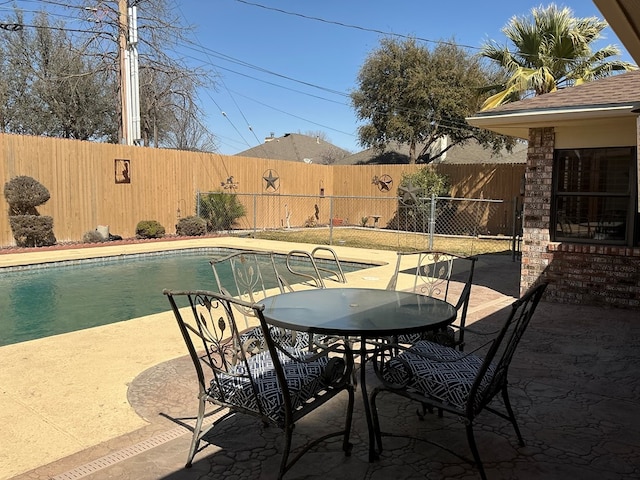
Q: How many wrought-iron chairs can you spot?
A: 4